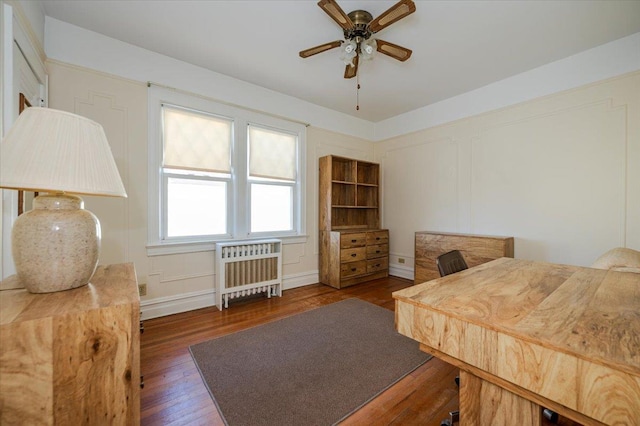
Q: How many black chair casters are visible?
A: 3